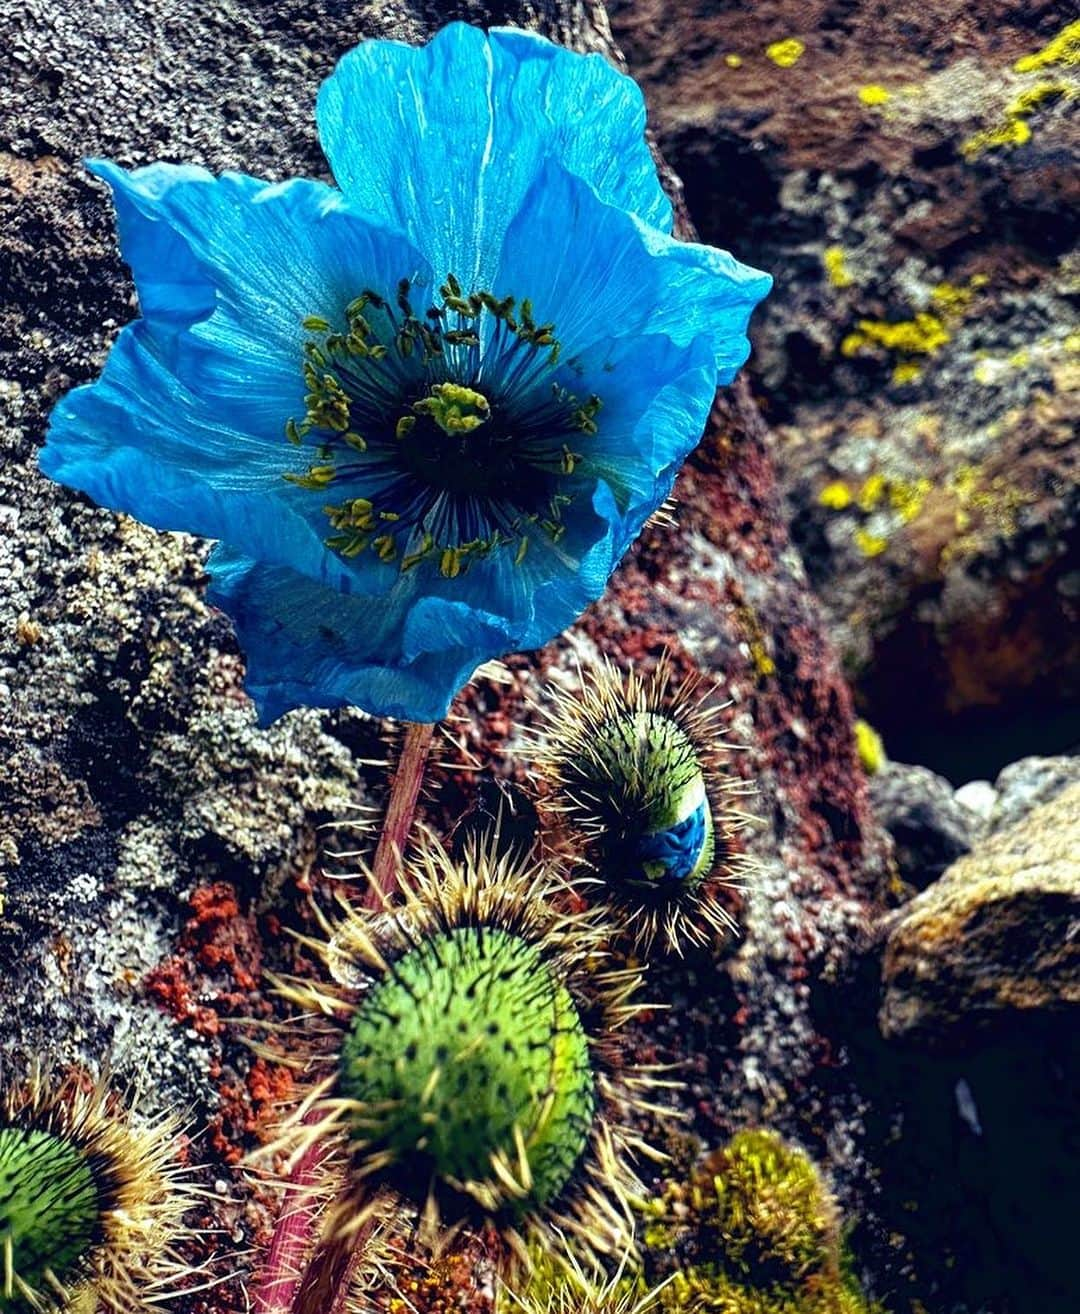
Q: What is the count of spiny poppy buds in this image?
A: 3